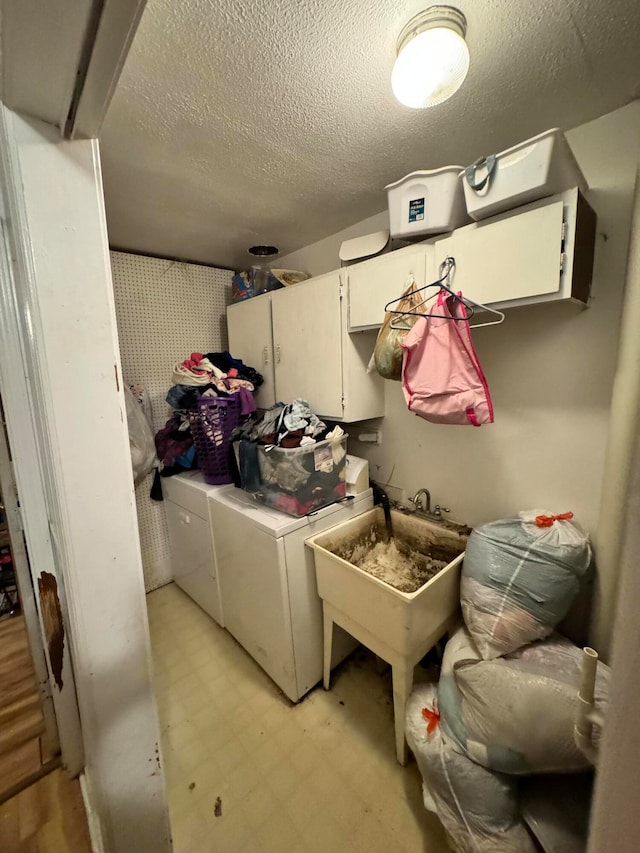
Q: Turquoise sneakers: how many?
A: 0